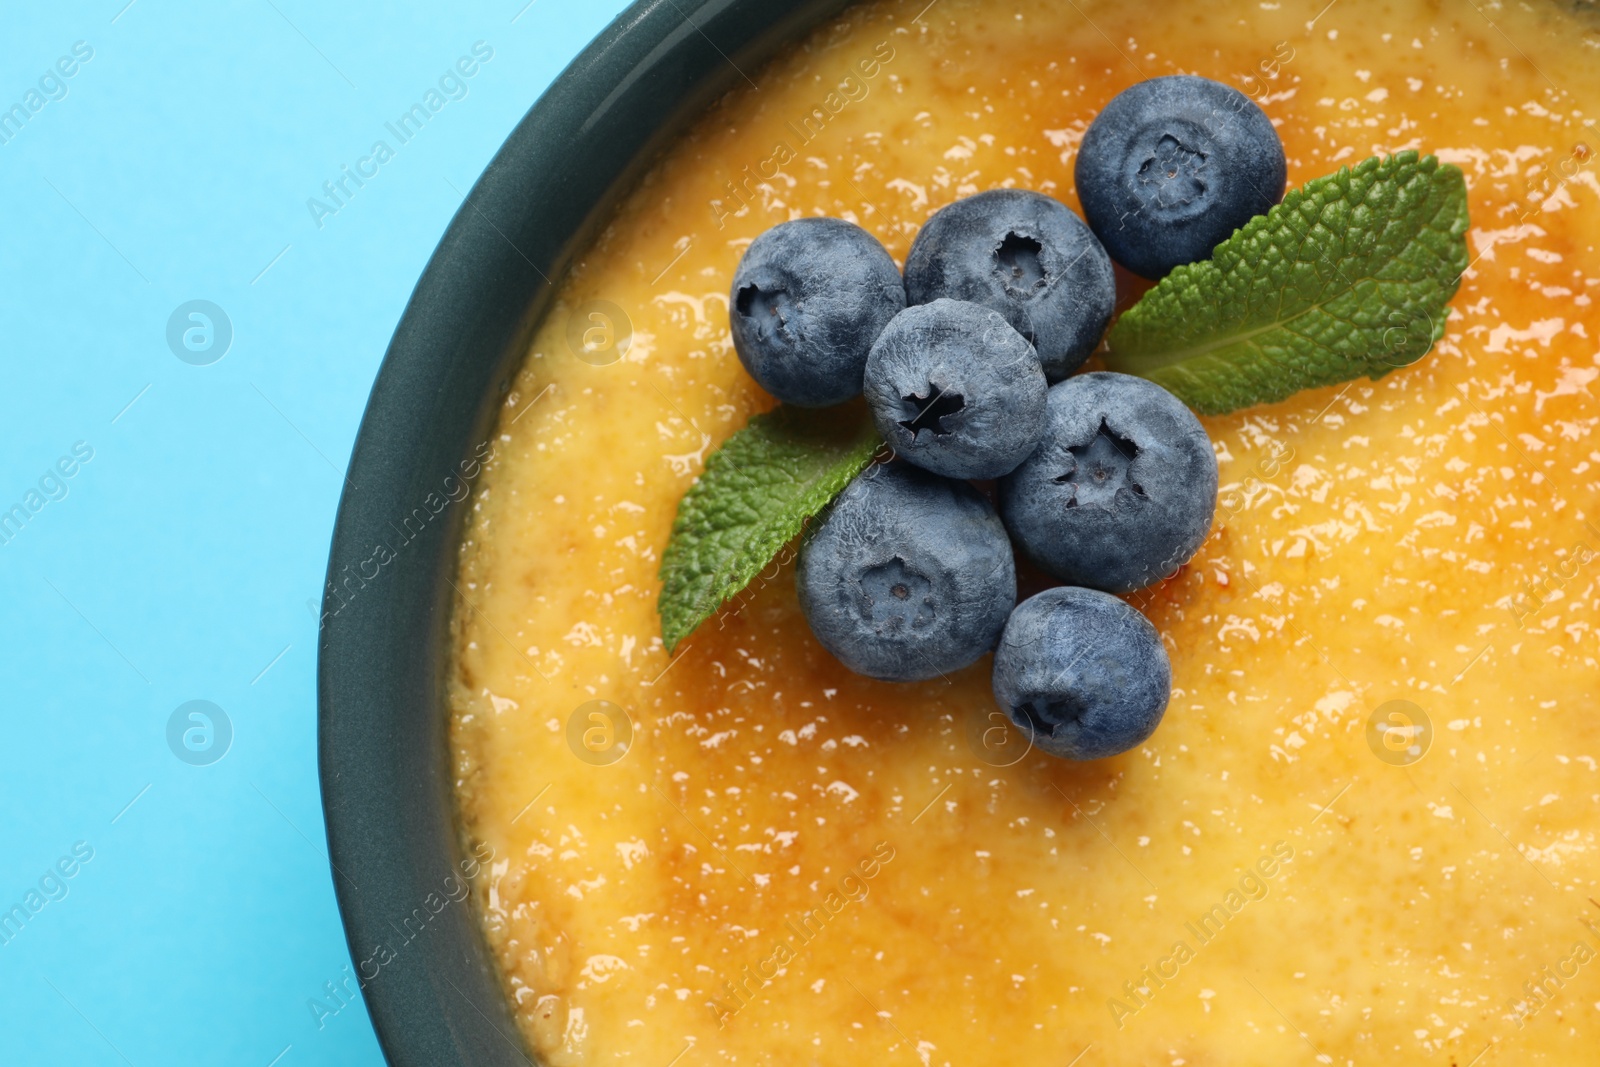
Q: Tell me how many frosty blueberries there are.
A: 7